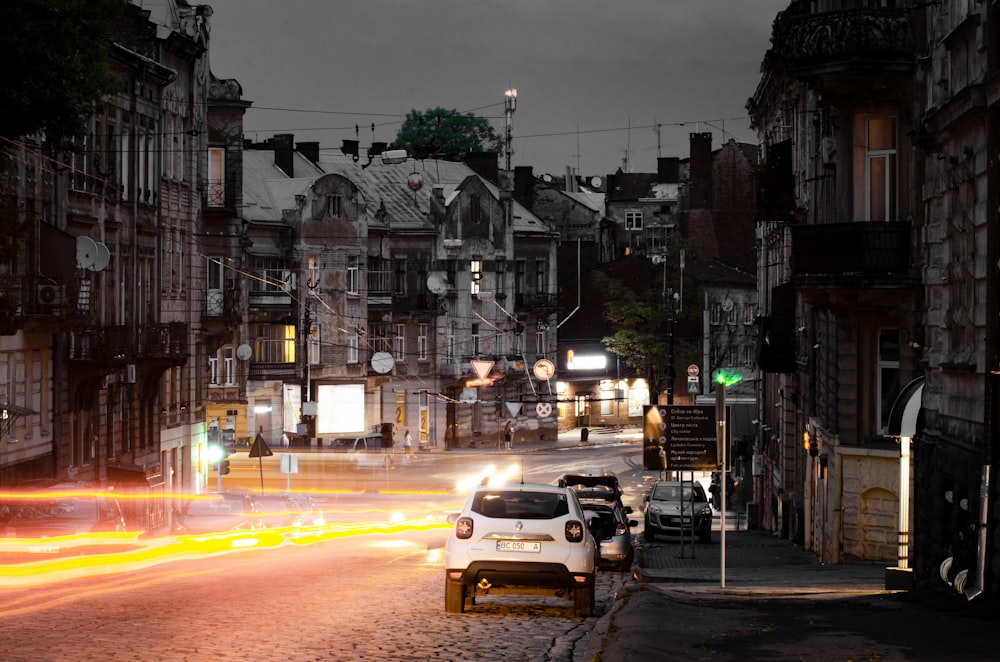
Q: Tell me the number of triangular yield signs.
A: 2